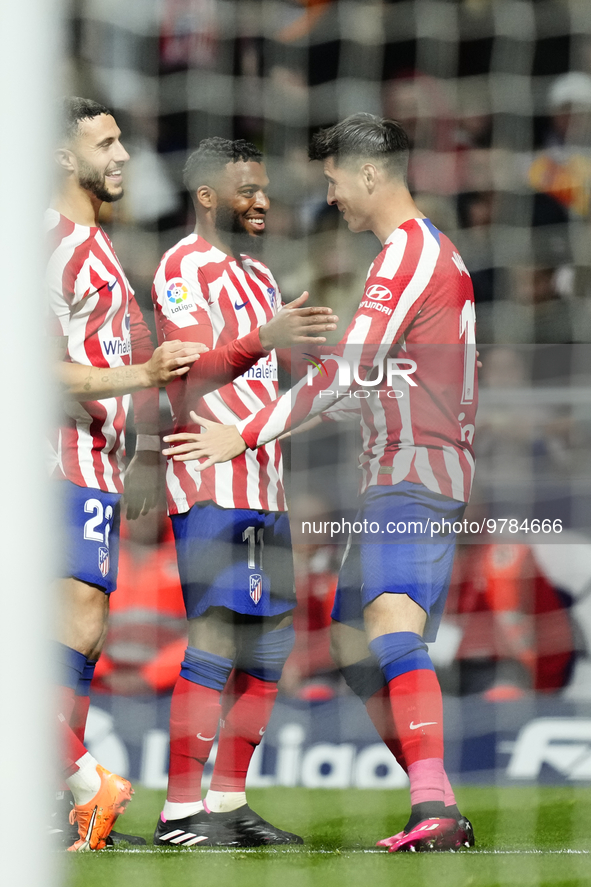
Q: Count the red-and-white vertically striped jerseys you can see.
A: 3